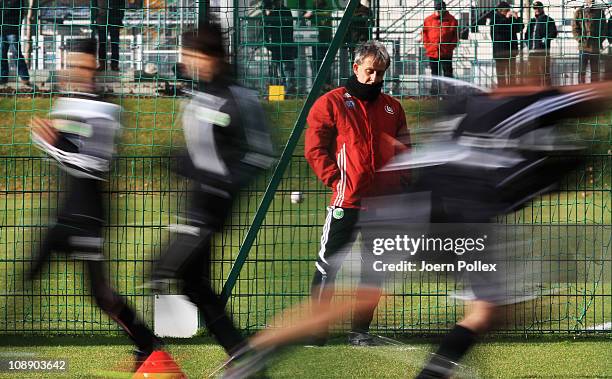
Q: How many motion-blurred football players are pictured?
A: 3